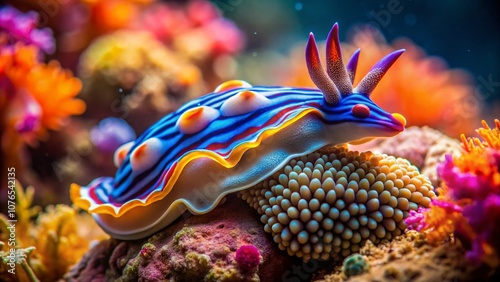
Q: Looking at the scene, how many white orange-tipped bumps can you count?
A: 5